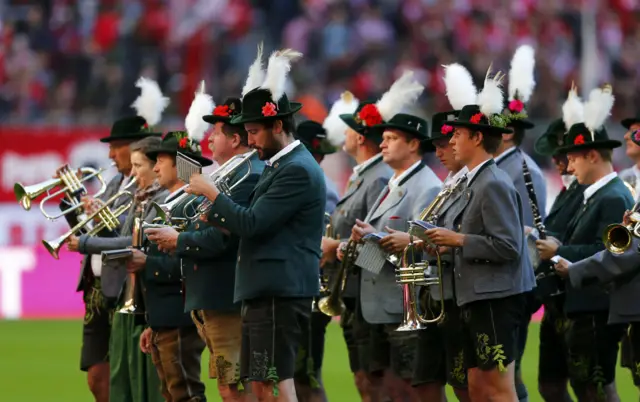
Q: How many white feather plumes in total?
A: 11